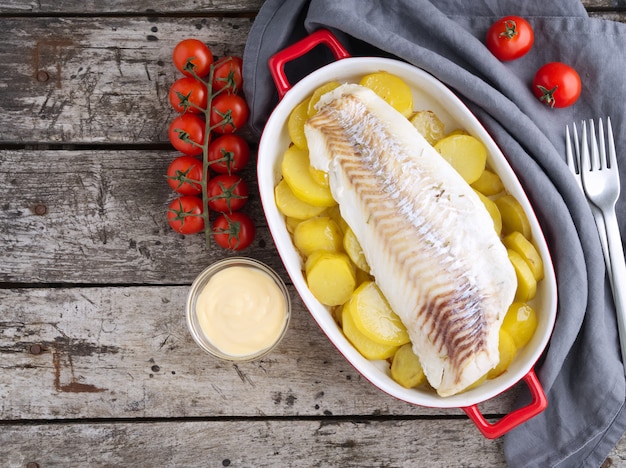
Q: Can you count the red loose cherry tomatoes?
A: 2